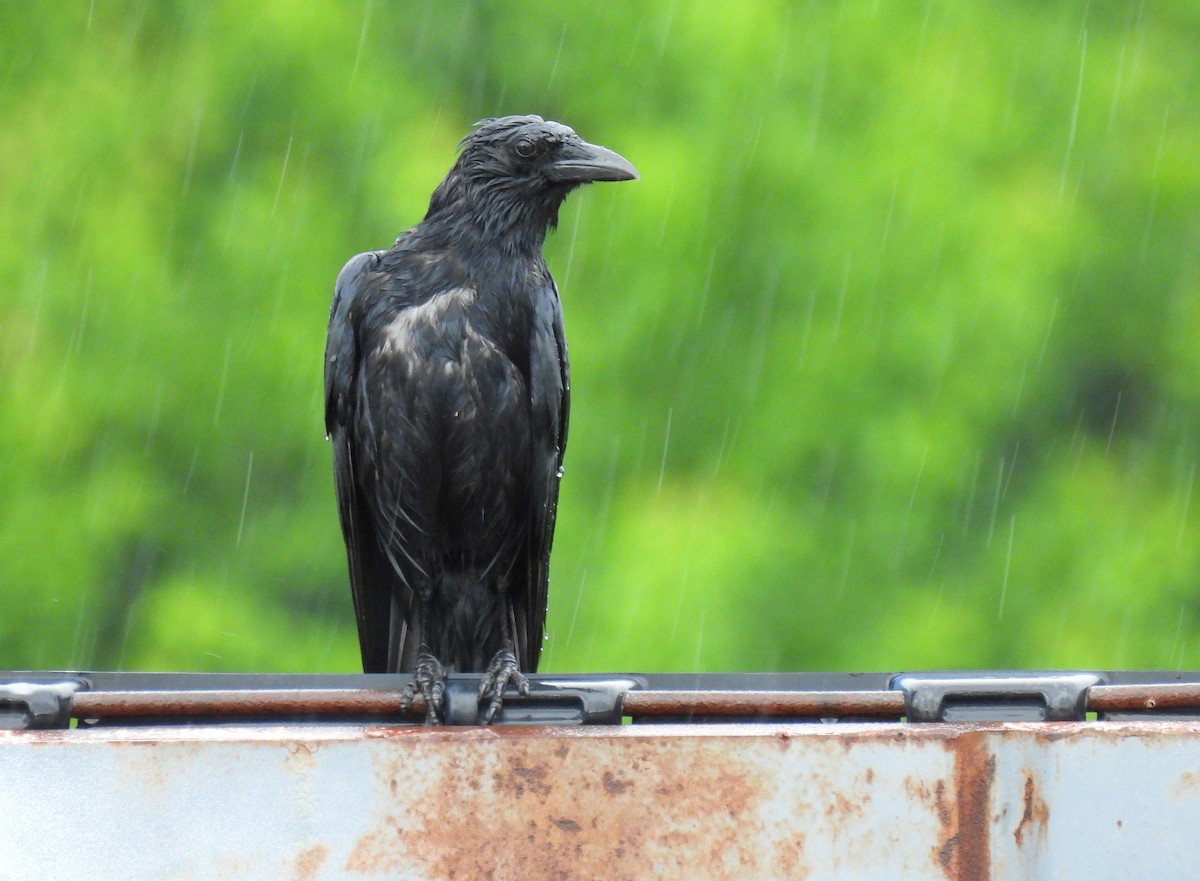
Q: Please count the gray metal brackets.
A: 3